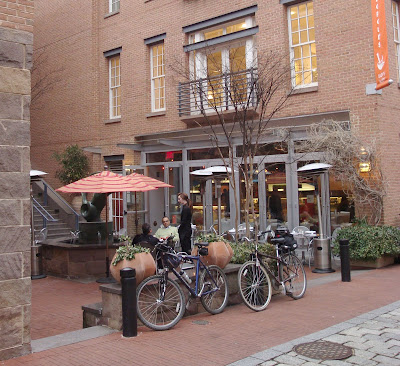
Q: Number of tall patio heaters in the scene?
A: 4